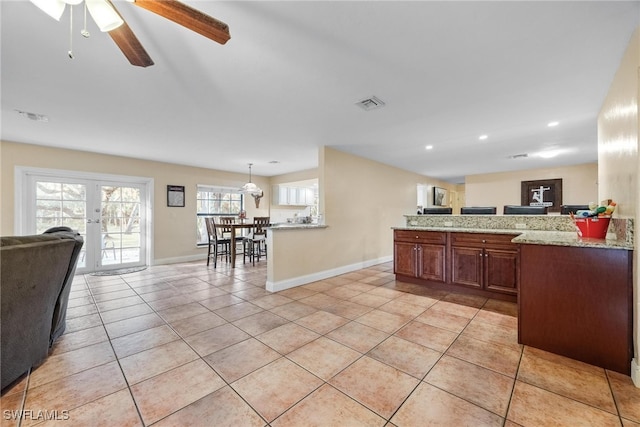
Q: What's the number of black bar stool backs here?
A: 4